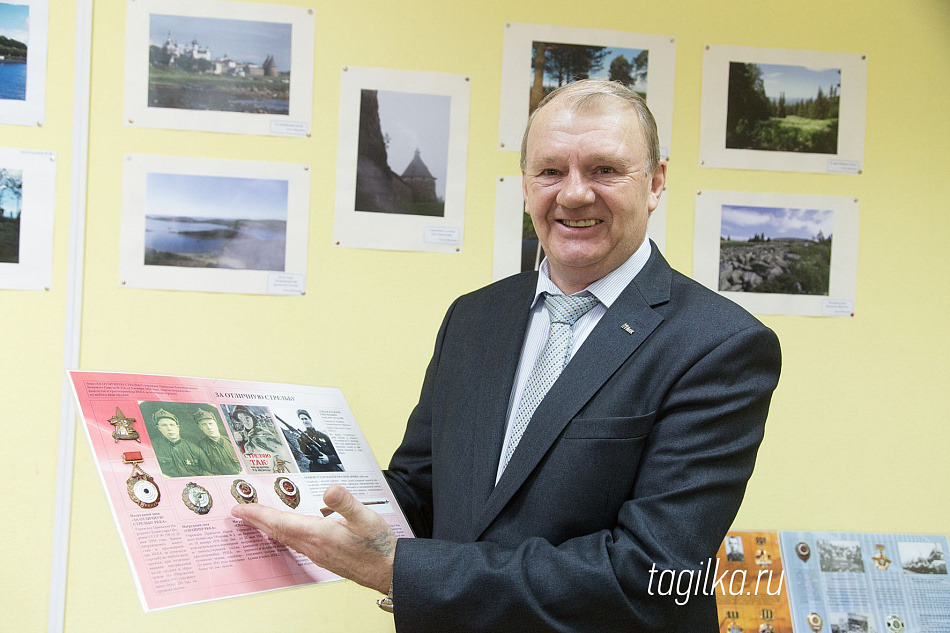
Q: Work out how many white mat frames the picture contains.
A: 9